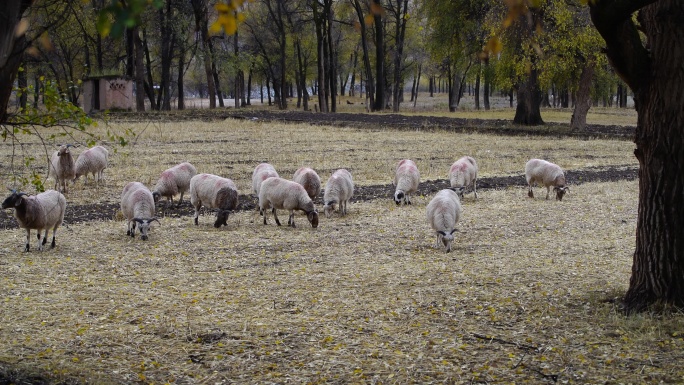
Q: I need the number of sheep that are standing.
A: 14